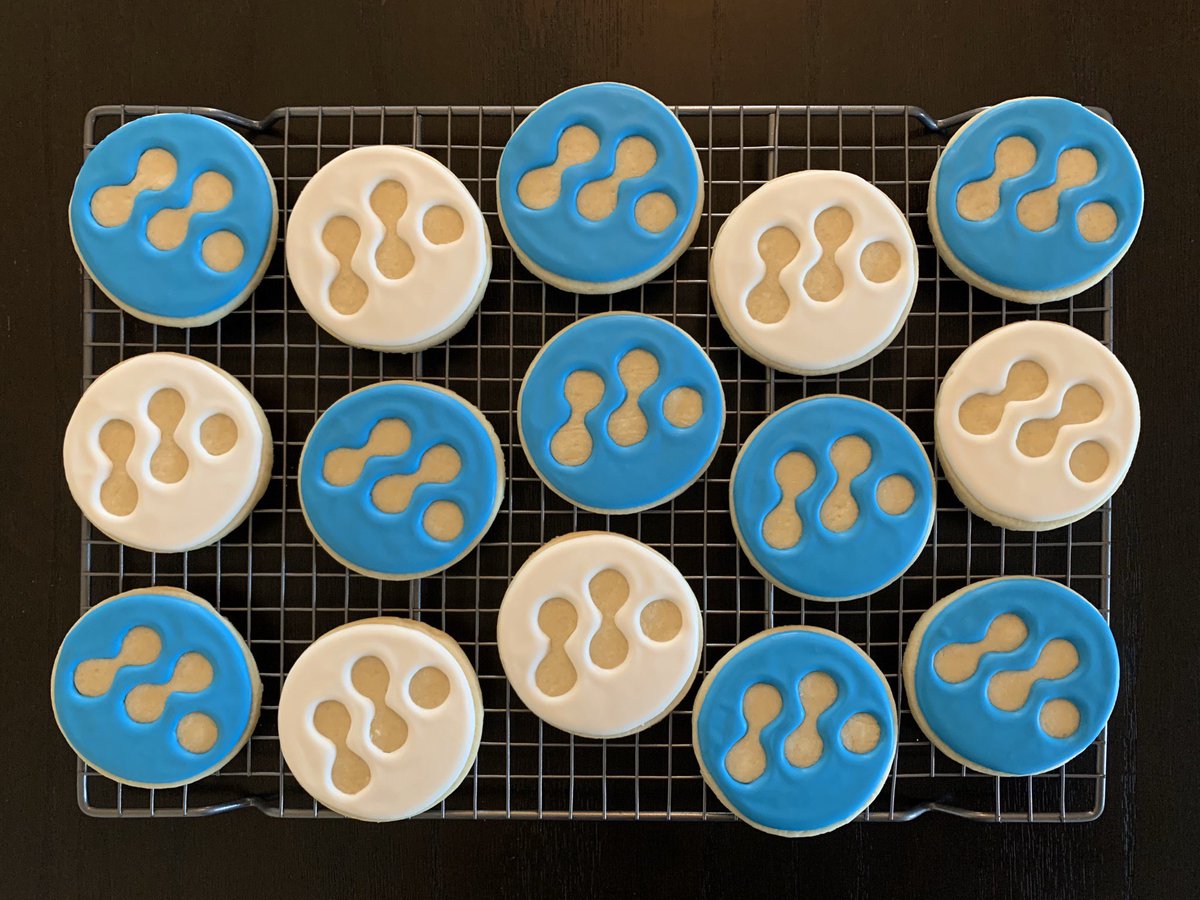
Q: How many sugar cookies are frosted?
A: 15